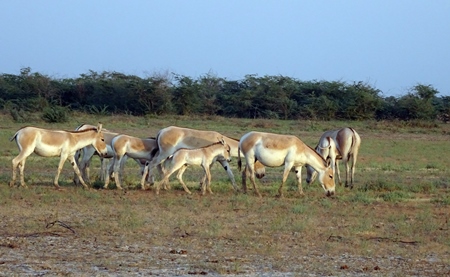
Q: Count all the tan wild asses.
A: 8